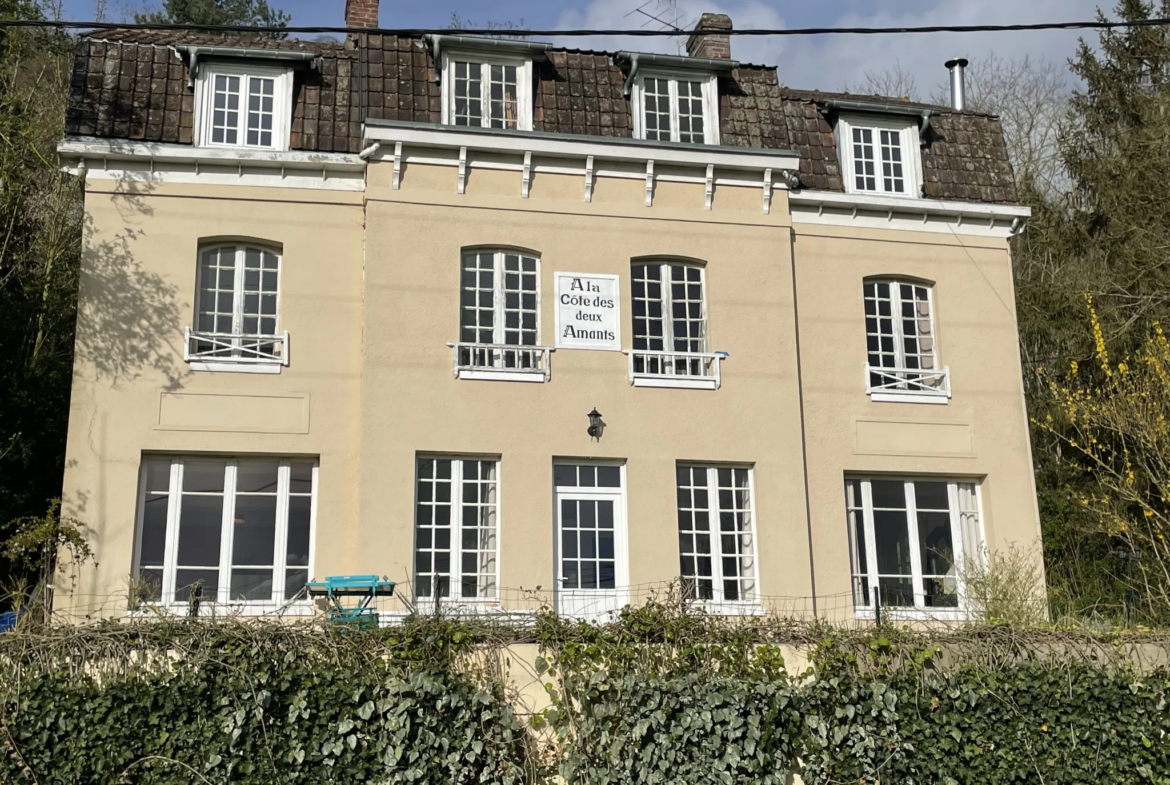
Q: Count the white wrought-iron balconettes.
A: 4